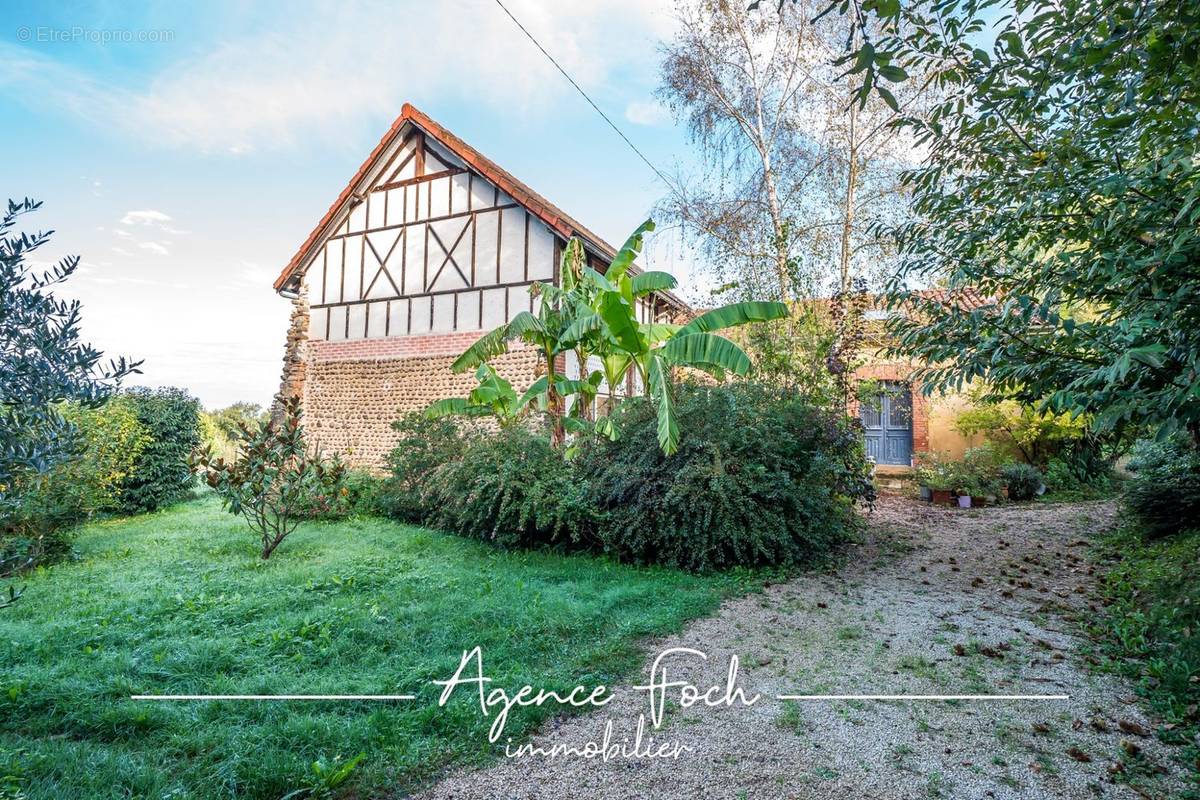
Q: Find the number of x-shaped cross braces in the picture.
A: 2